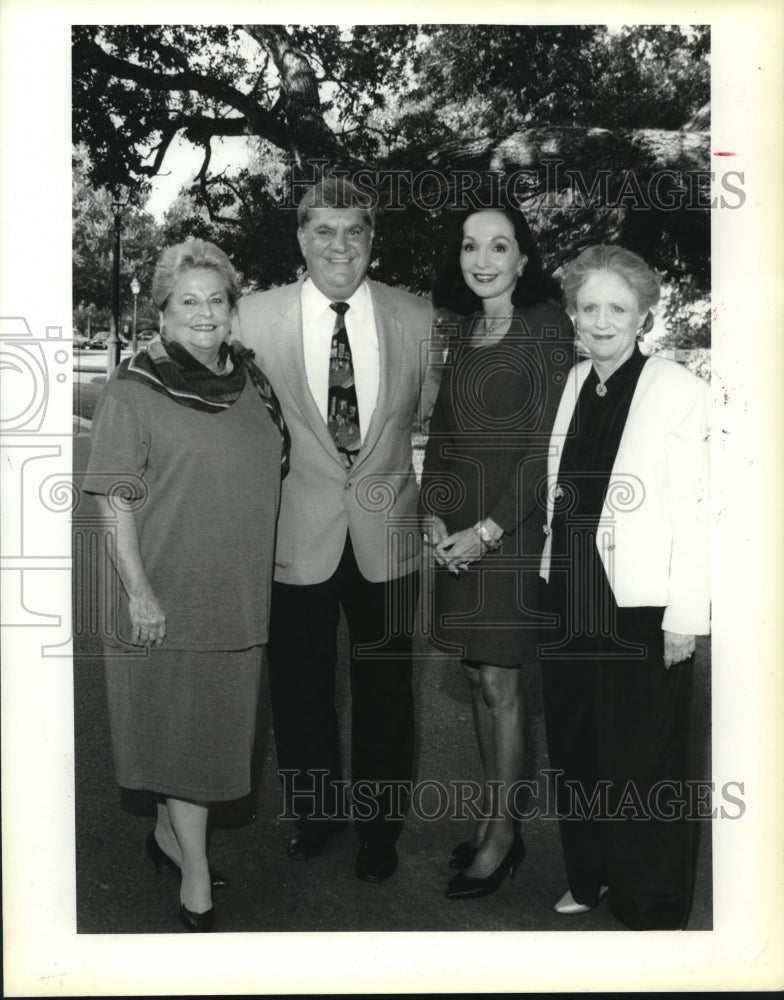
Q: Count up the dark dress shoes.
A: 6